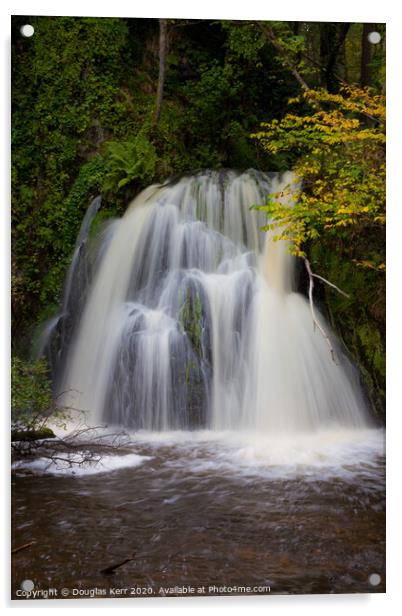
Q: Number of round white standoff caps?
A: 4